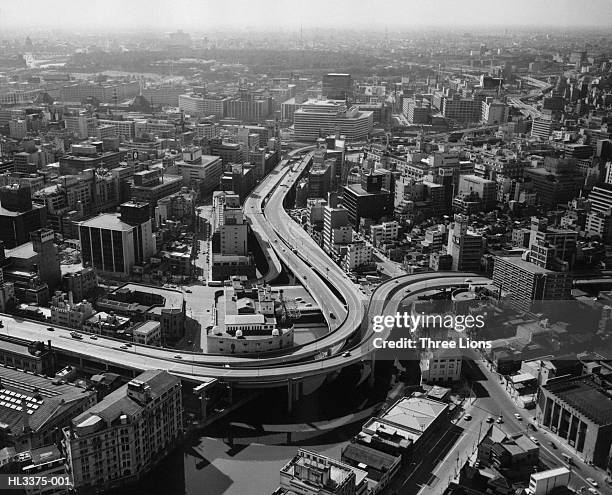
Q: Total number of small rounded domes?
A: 3